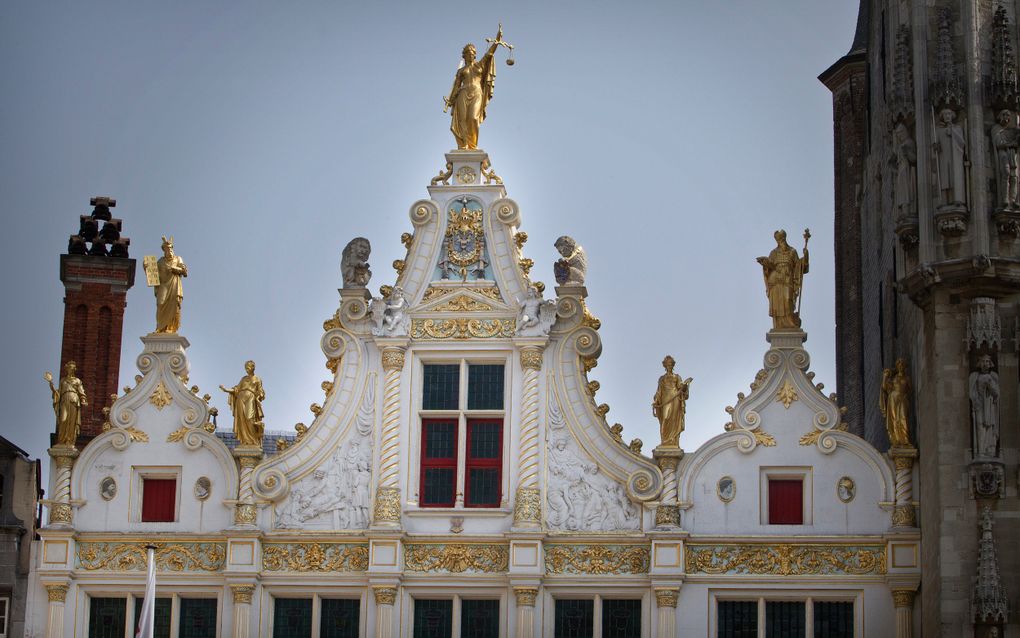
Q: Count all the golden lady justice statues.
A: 1